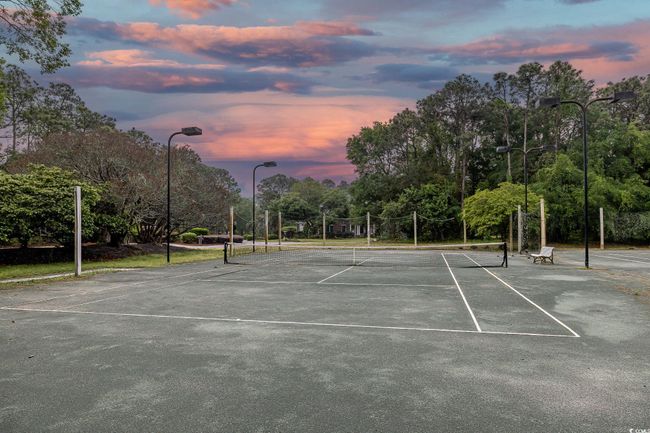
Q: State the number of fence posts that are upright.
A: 12